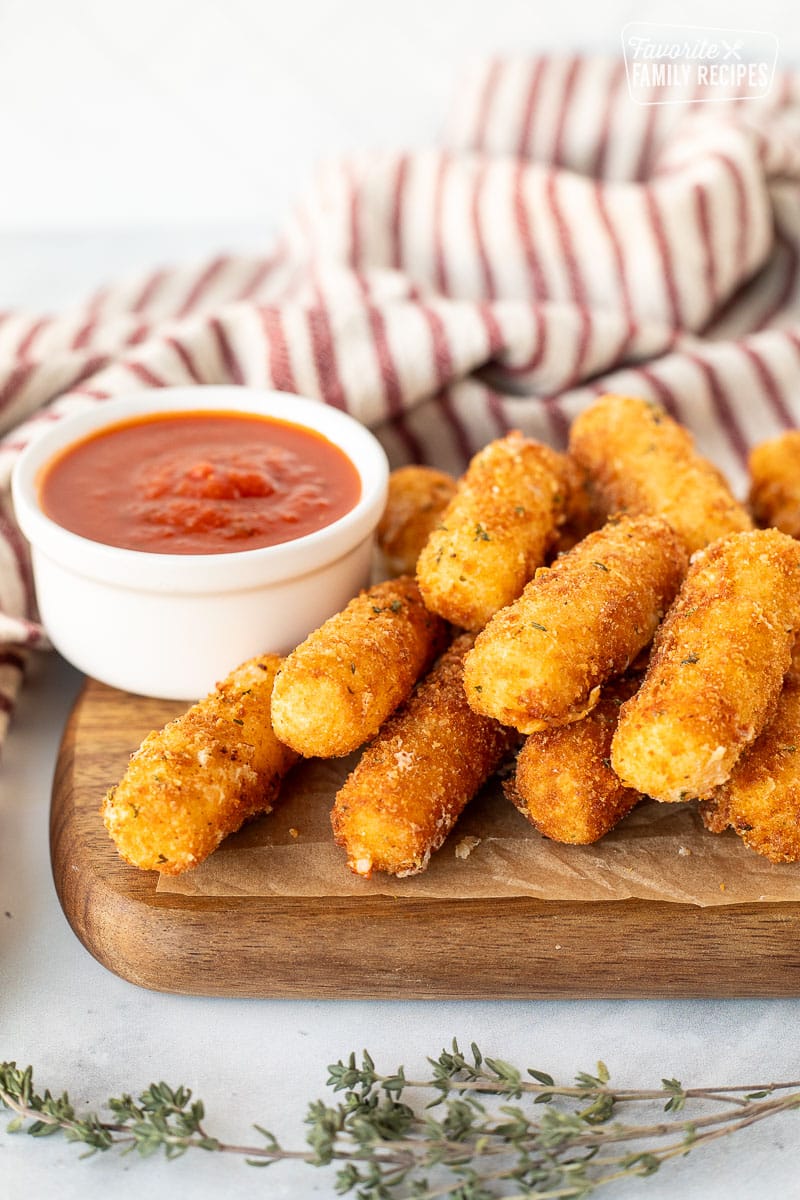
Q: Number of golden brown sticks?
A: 11